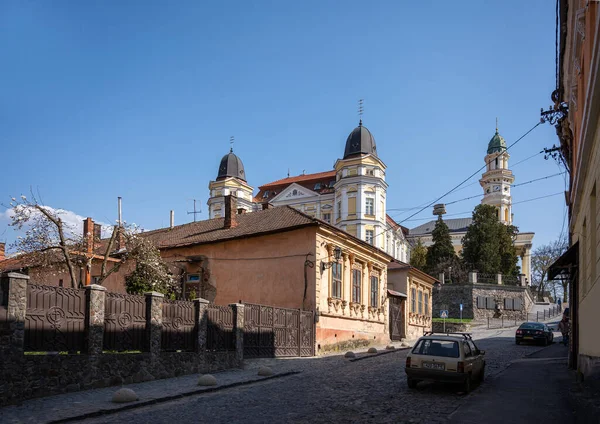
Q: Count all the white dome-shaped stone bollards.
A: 7